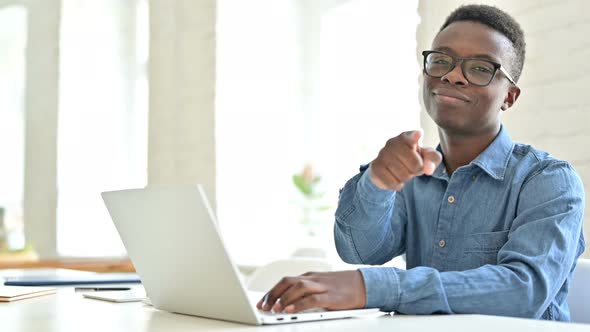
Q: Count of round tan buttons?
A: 2